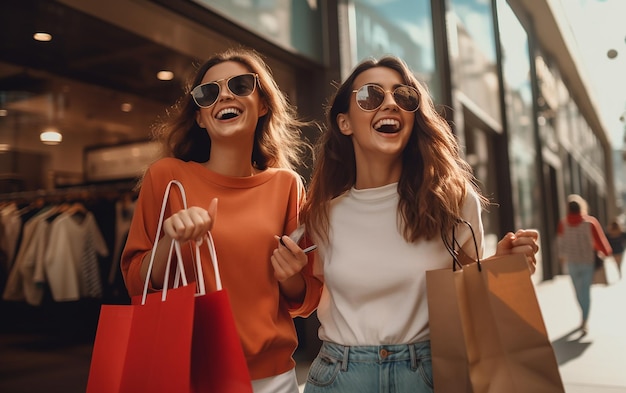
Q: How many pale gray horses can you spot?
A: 0